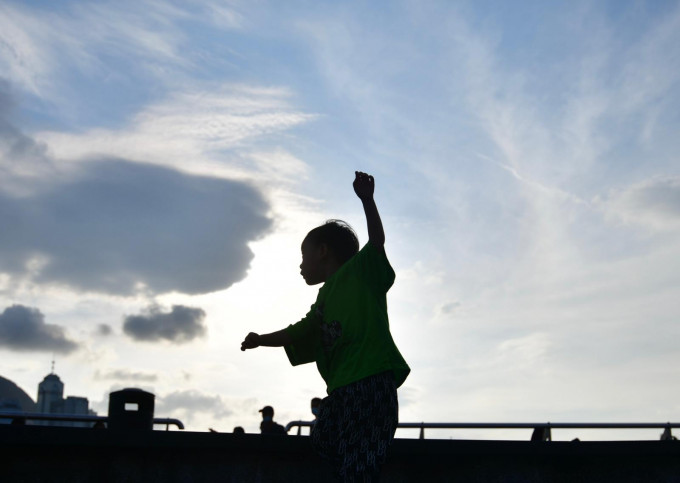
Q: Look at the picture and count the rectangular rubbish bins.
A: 1